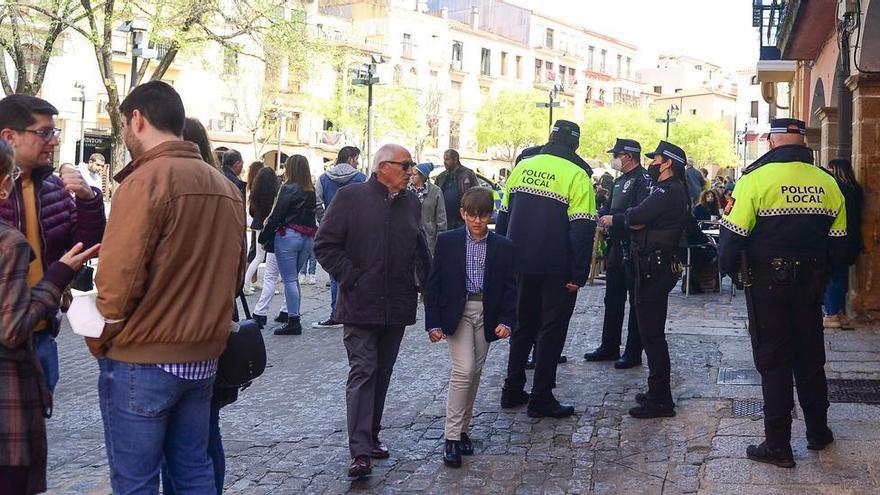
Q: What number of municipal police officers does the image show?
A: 4